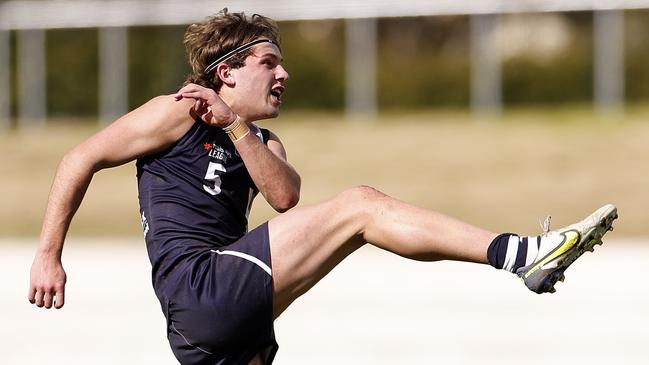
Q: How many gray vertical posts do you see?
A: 6